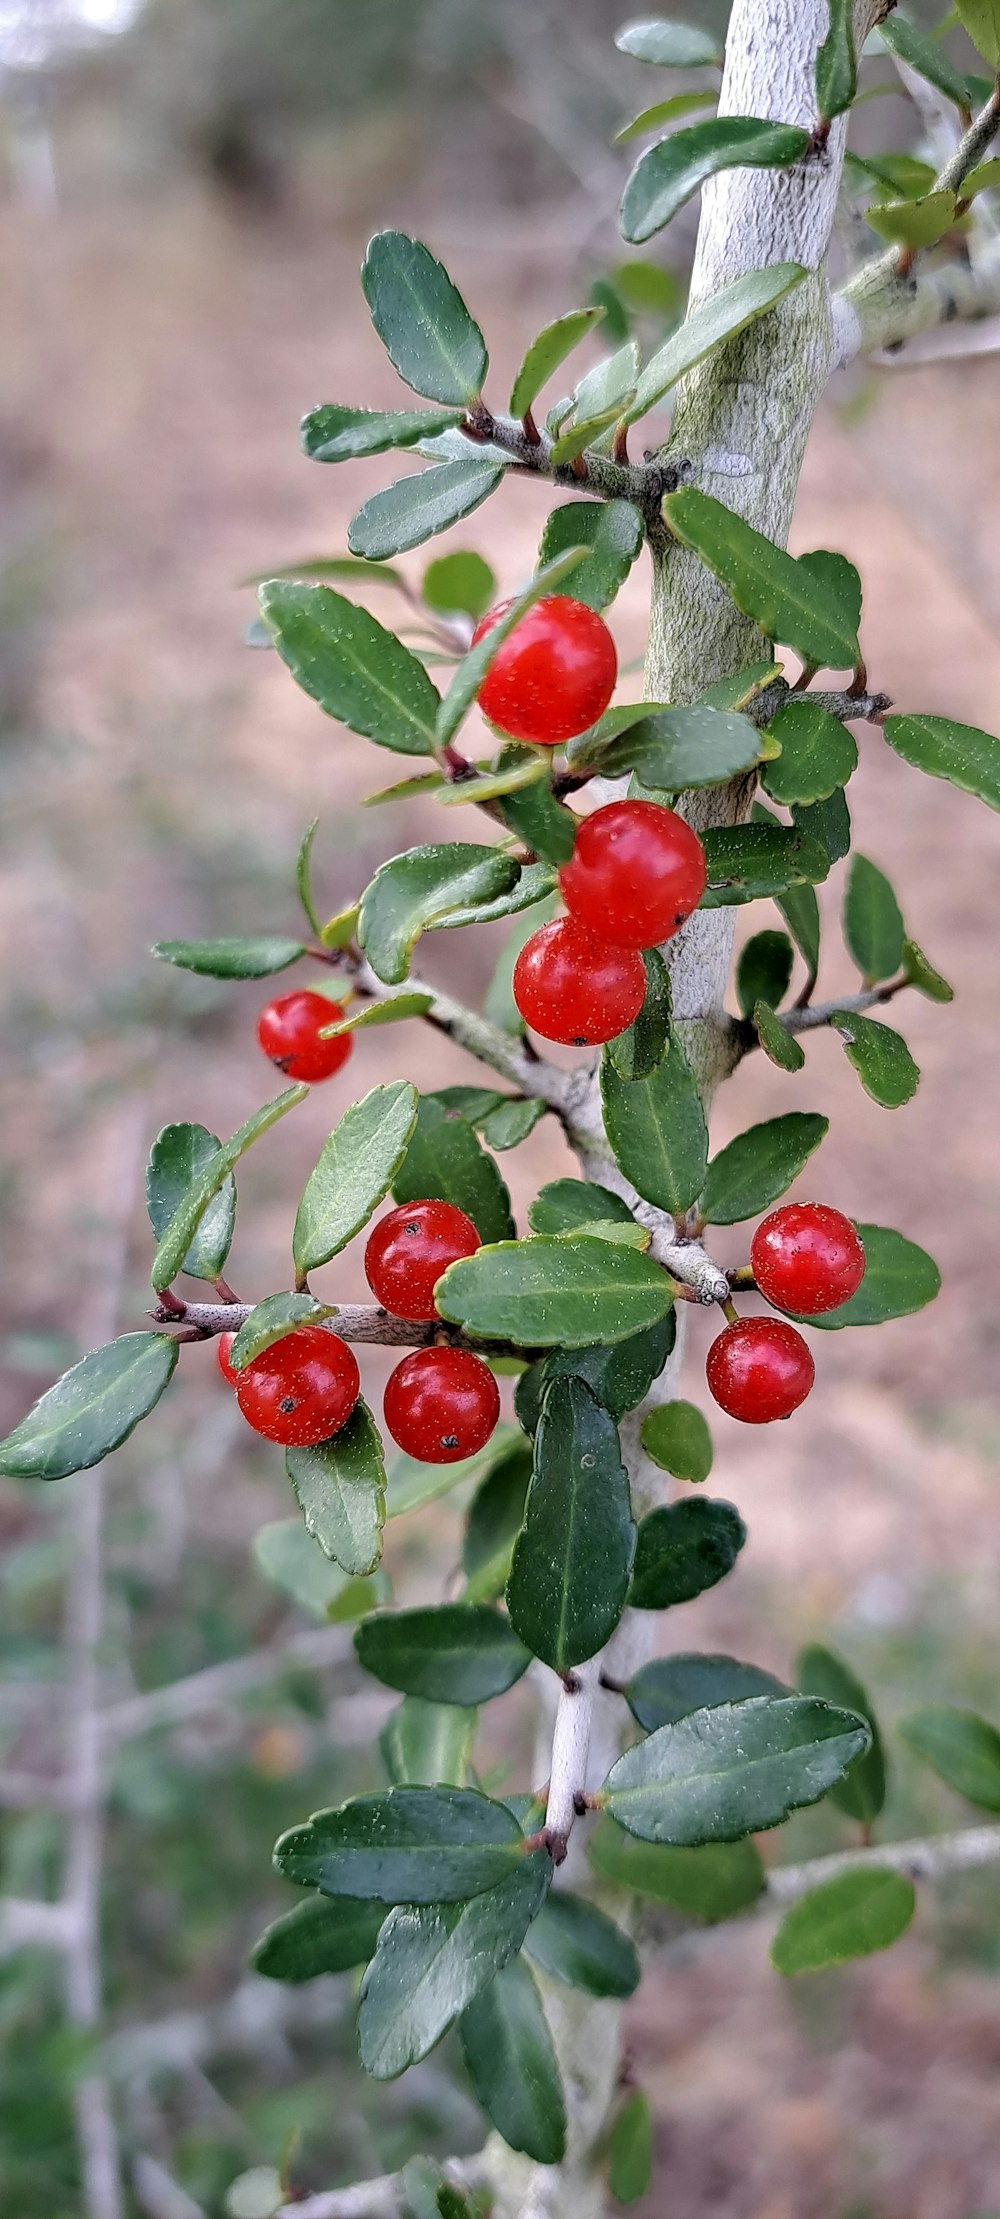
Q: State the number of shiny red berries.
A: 10